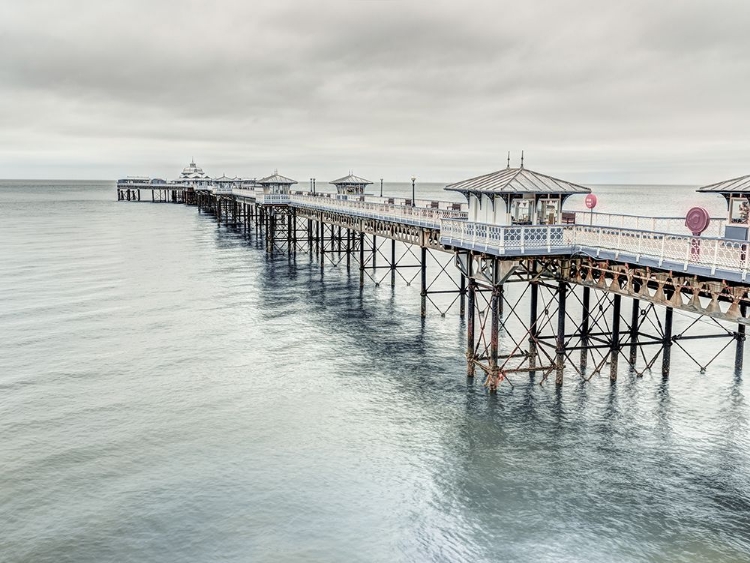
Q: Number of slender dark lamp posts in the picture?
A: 4